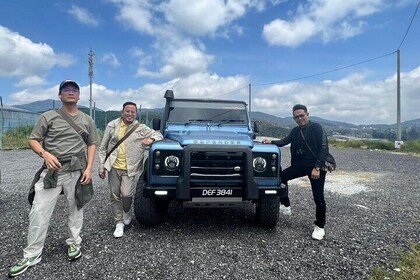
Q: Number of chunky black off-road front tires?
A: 2